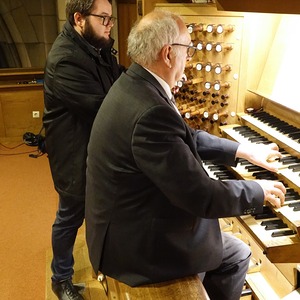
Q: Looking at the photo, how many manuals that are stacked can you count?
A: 4